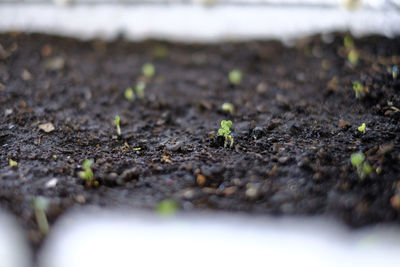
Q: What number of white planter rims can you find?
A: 2